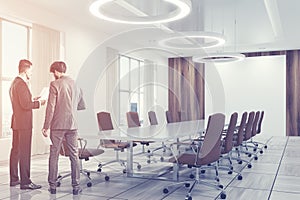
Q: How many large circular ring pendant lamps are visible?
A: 3